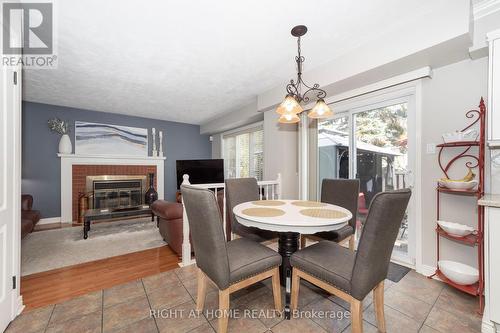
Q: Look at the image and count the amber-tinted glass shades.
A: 3